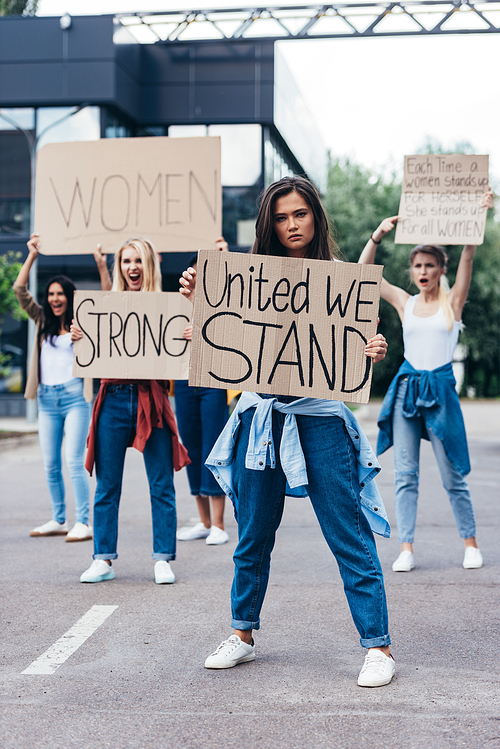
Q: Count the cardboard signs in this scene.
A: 4